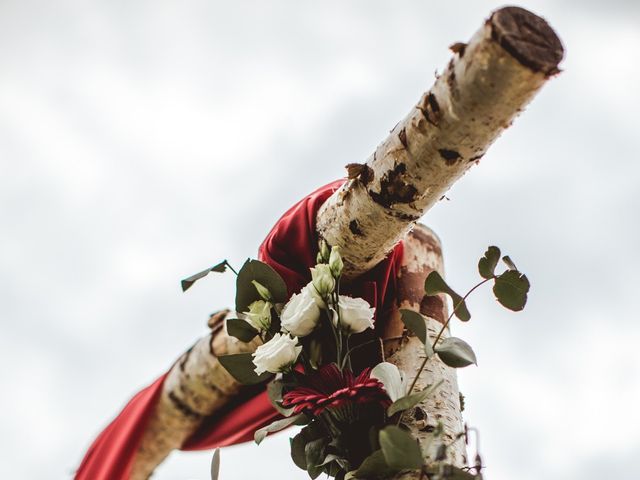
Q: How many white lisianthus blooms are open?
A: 3